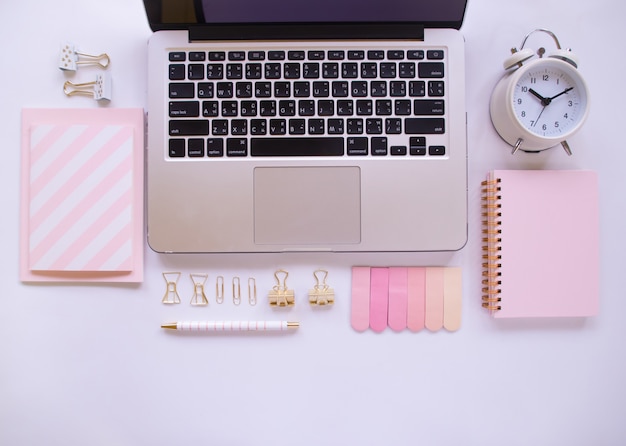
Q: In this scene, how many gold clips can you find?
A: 7